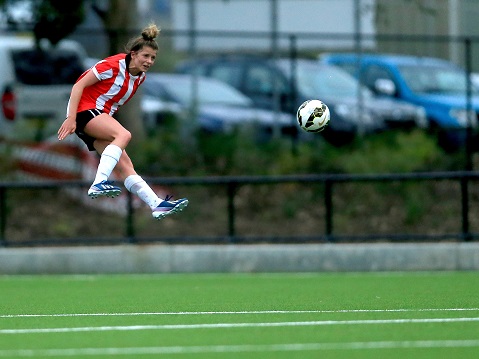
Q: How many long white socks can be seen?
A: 2